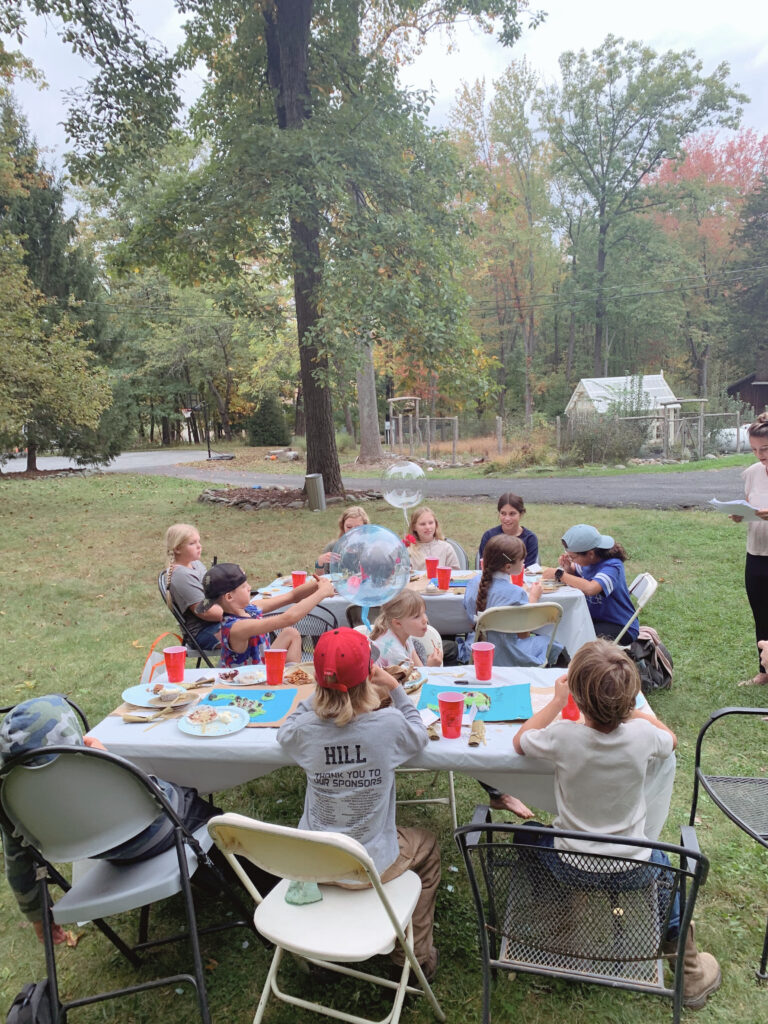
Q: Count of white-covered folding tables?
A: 2